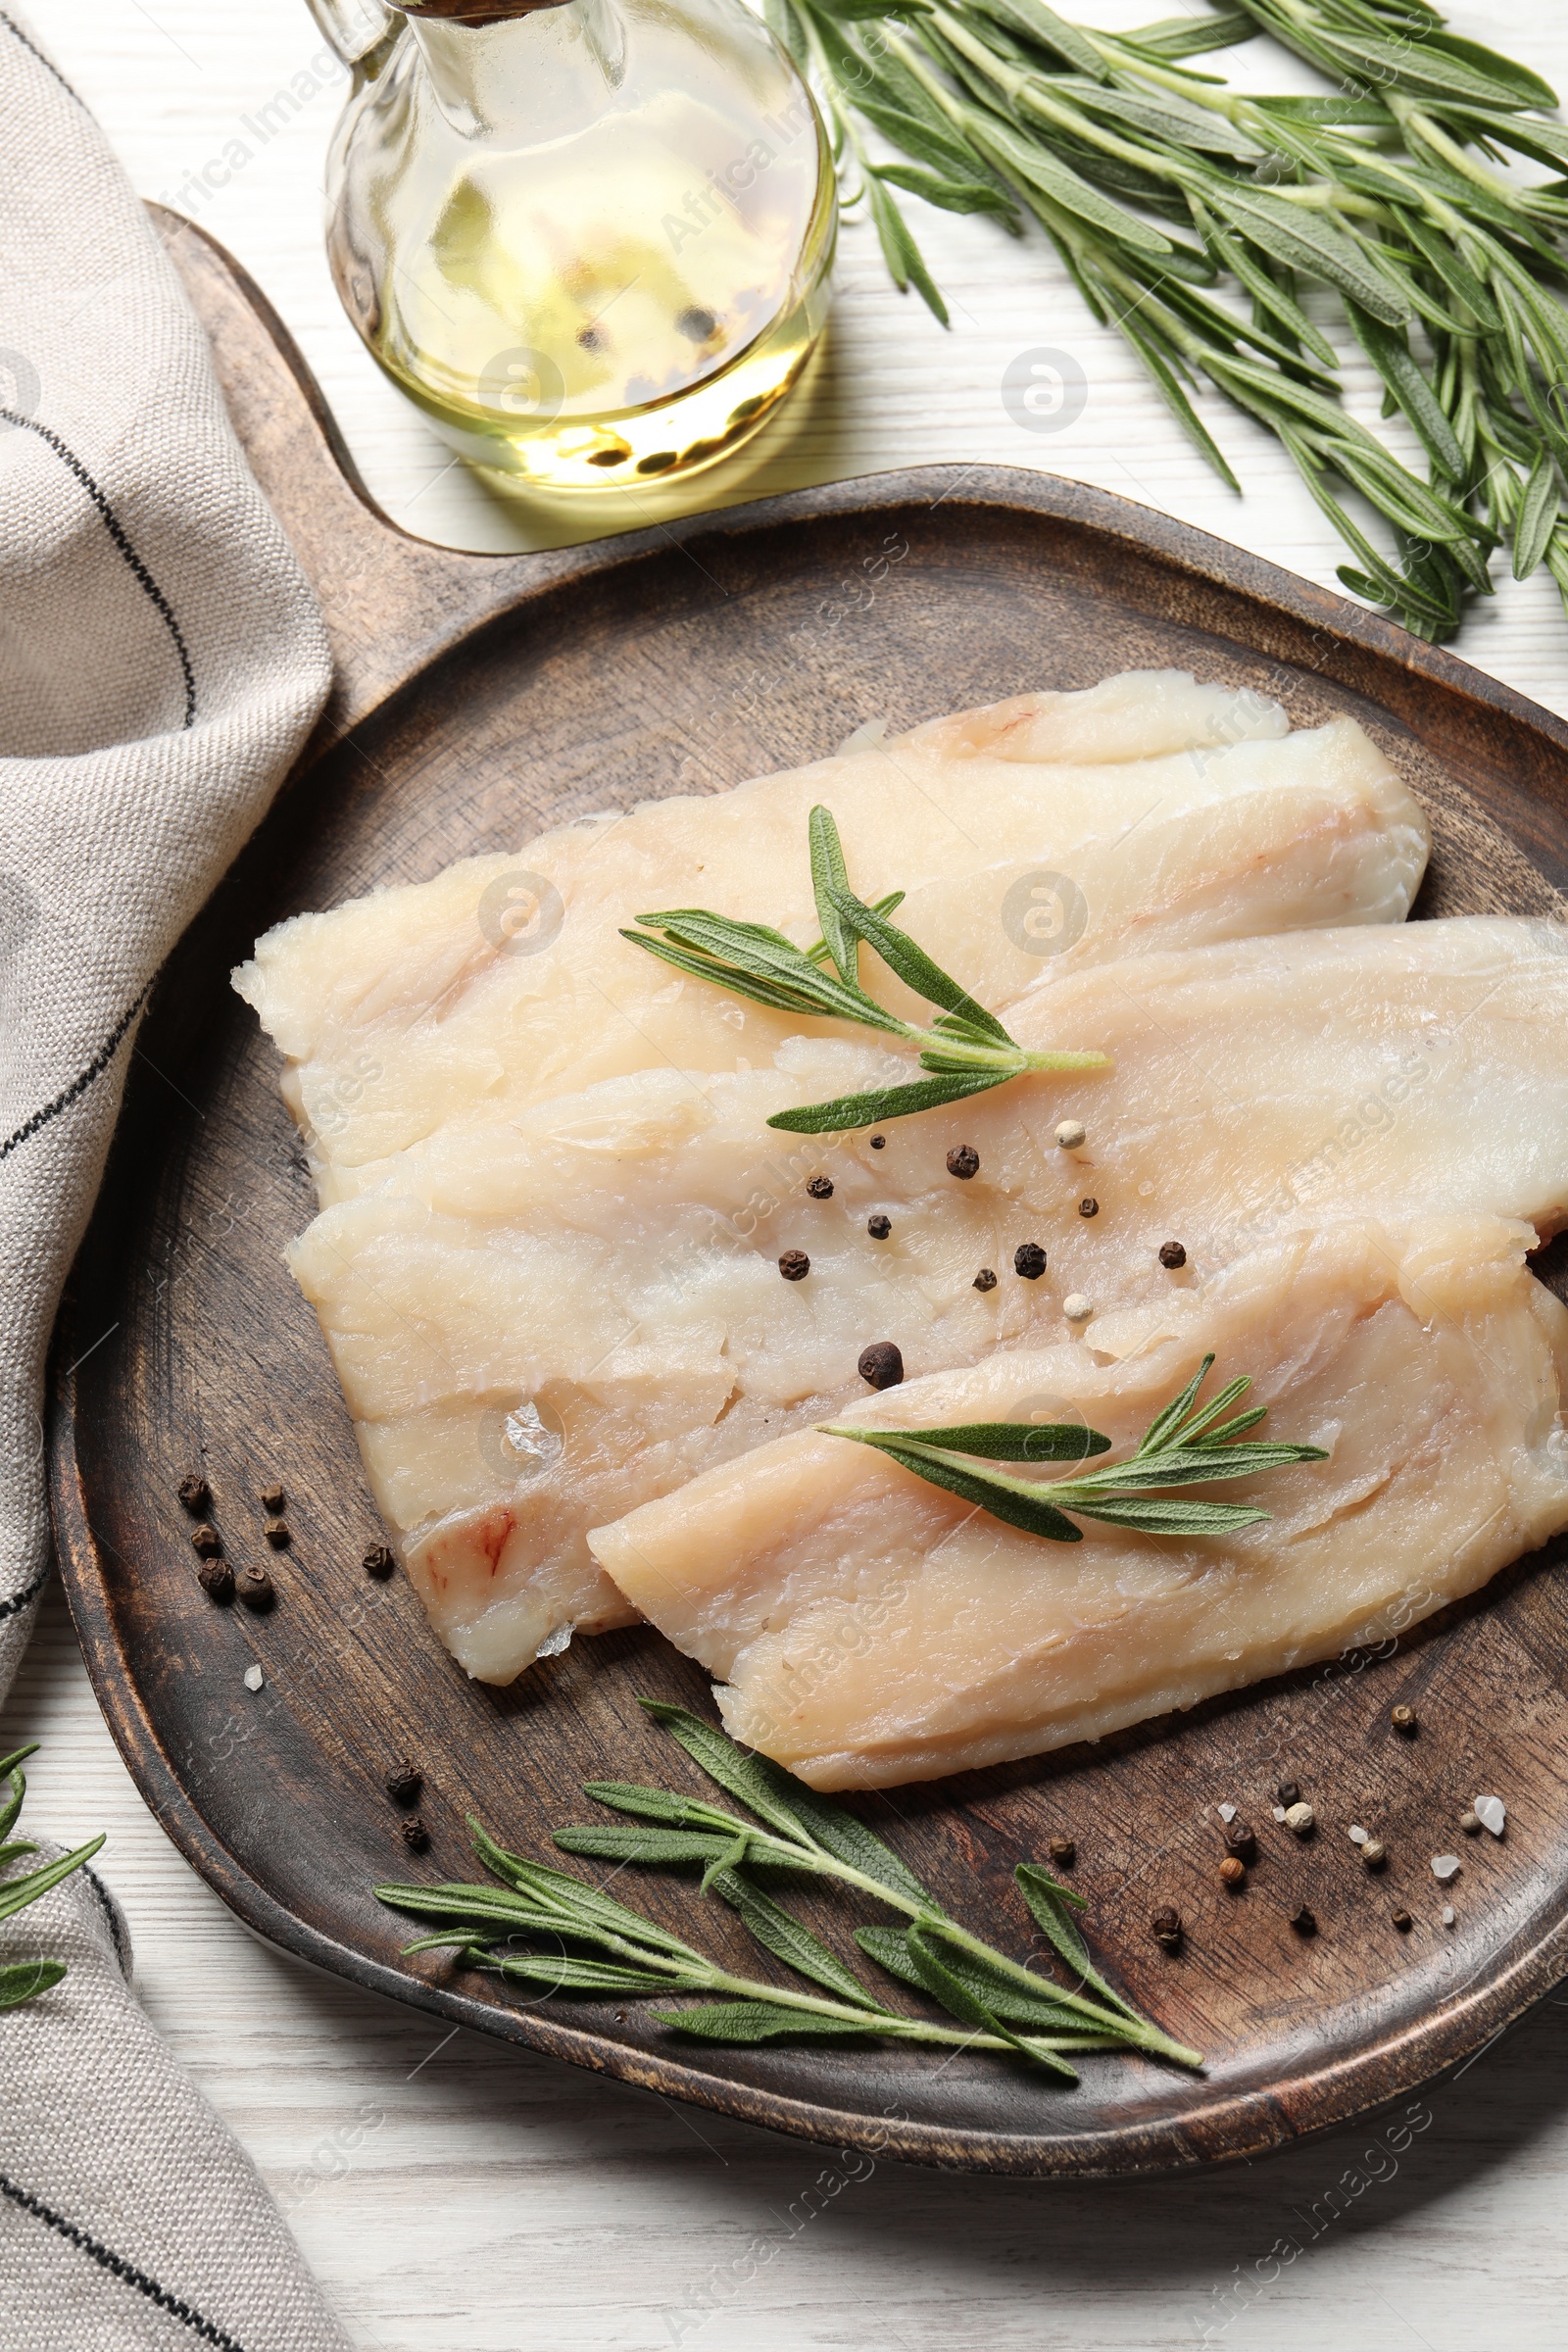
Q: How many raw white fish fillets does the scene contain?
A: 3